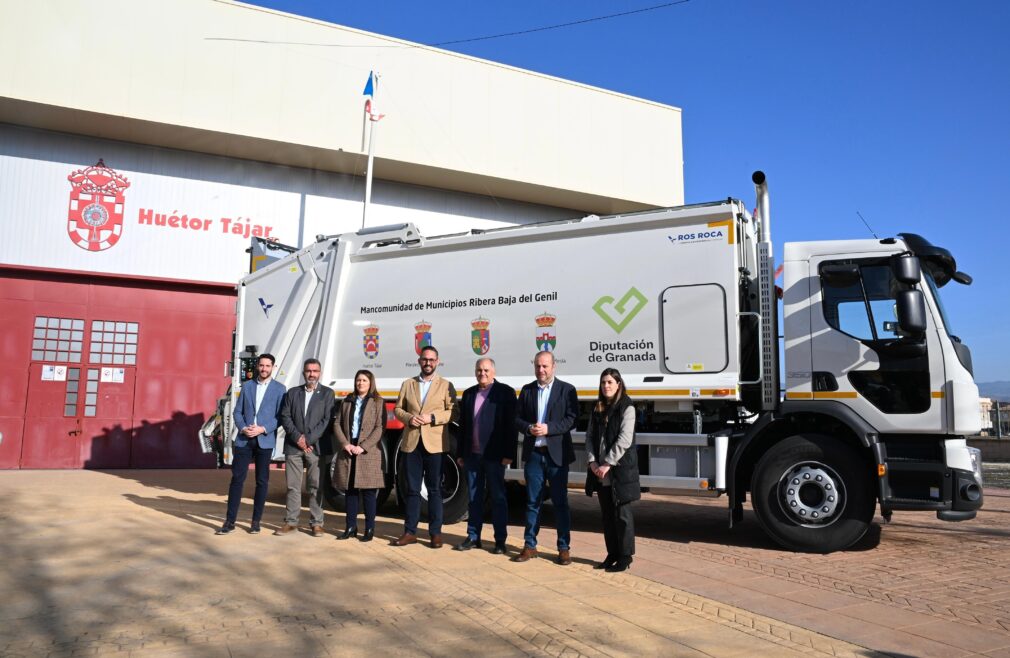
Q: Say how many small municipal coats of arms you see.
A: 4